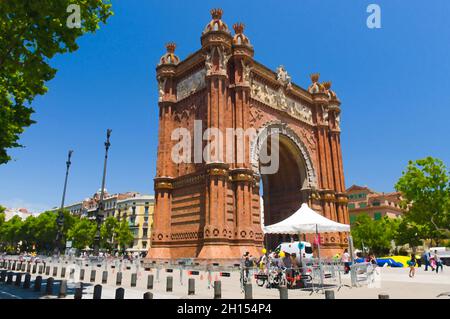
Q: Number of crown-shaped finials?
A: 5